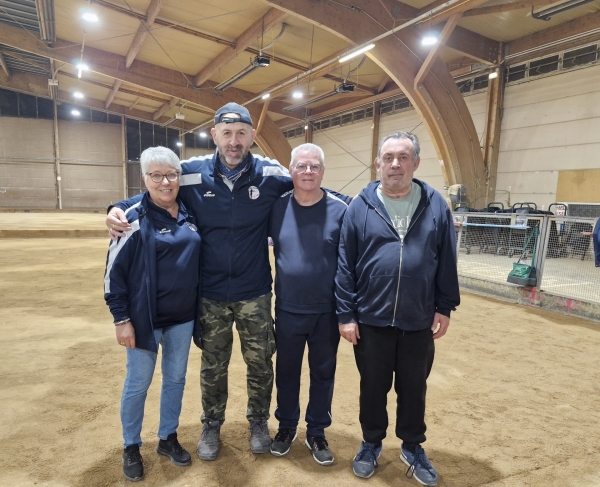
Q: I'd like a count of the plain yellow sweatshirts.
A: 0